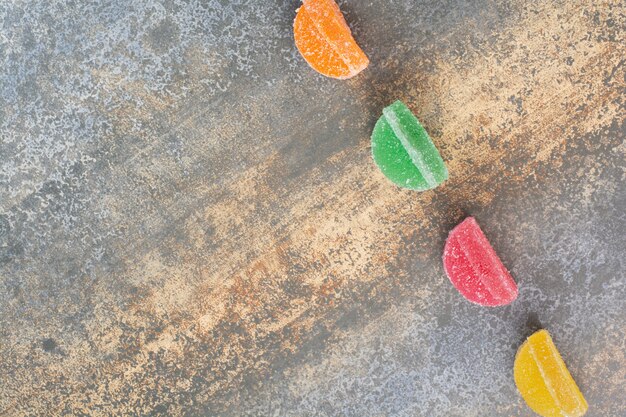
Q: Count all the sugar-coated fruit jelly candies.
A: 4